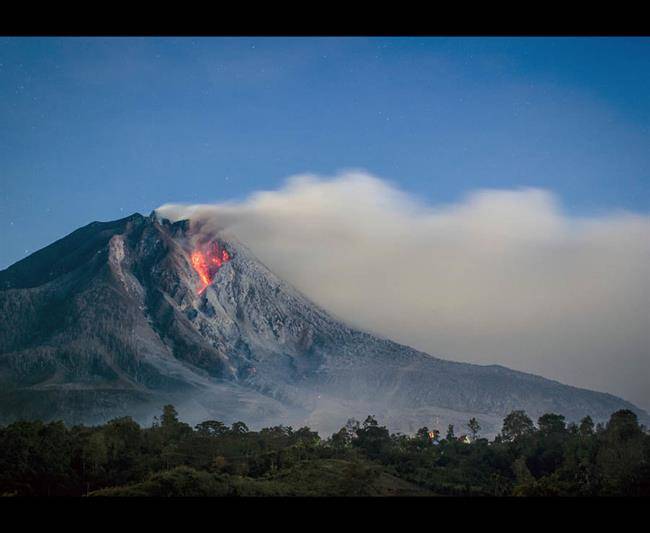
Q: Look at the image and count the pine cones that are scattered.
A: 0